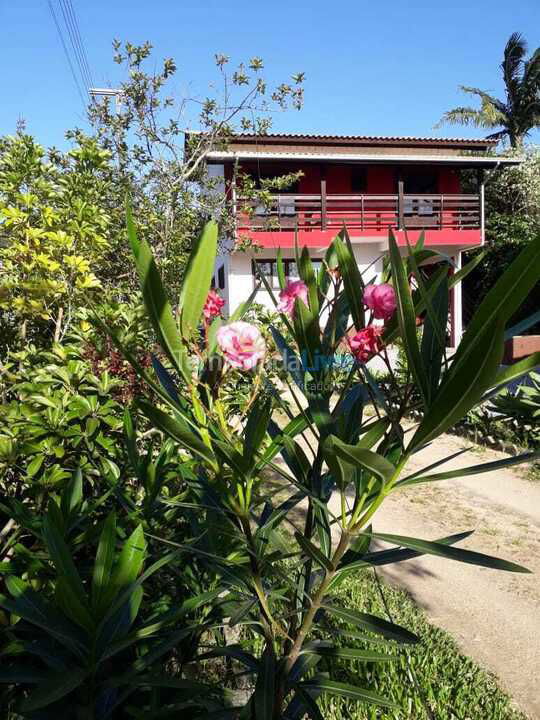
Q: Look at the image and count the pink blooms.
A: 5